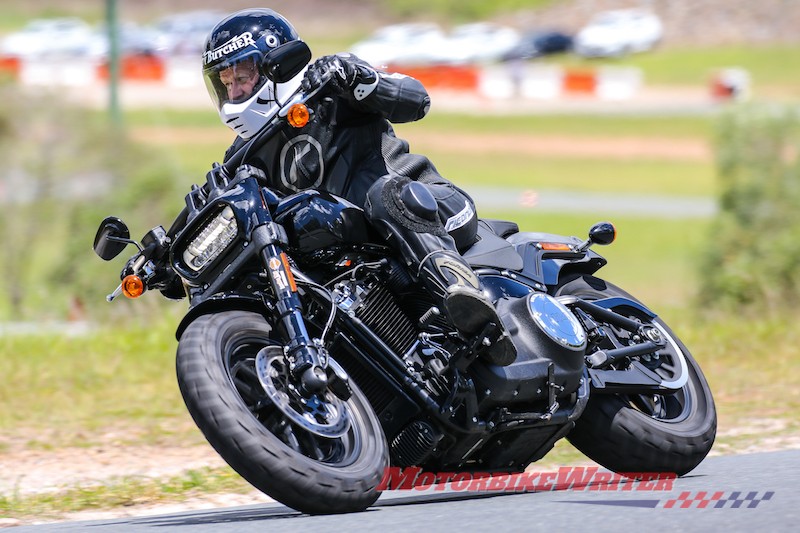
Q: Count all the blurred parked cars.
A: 7